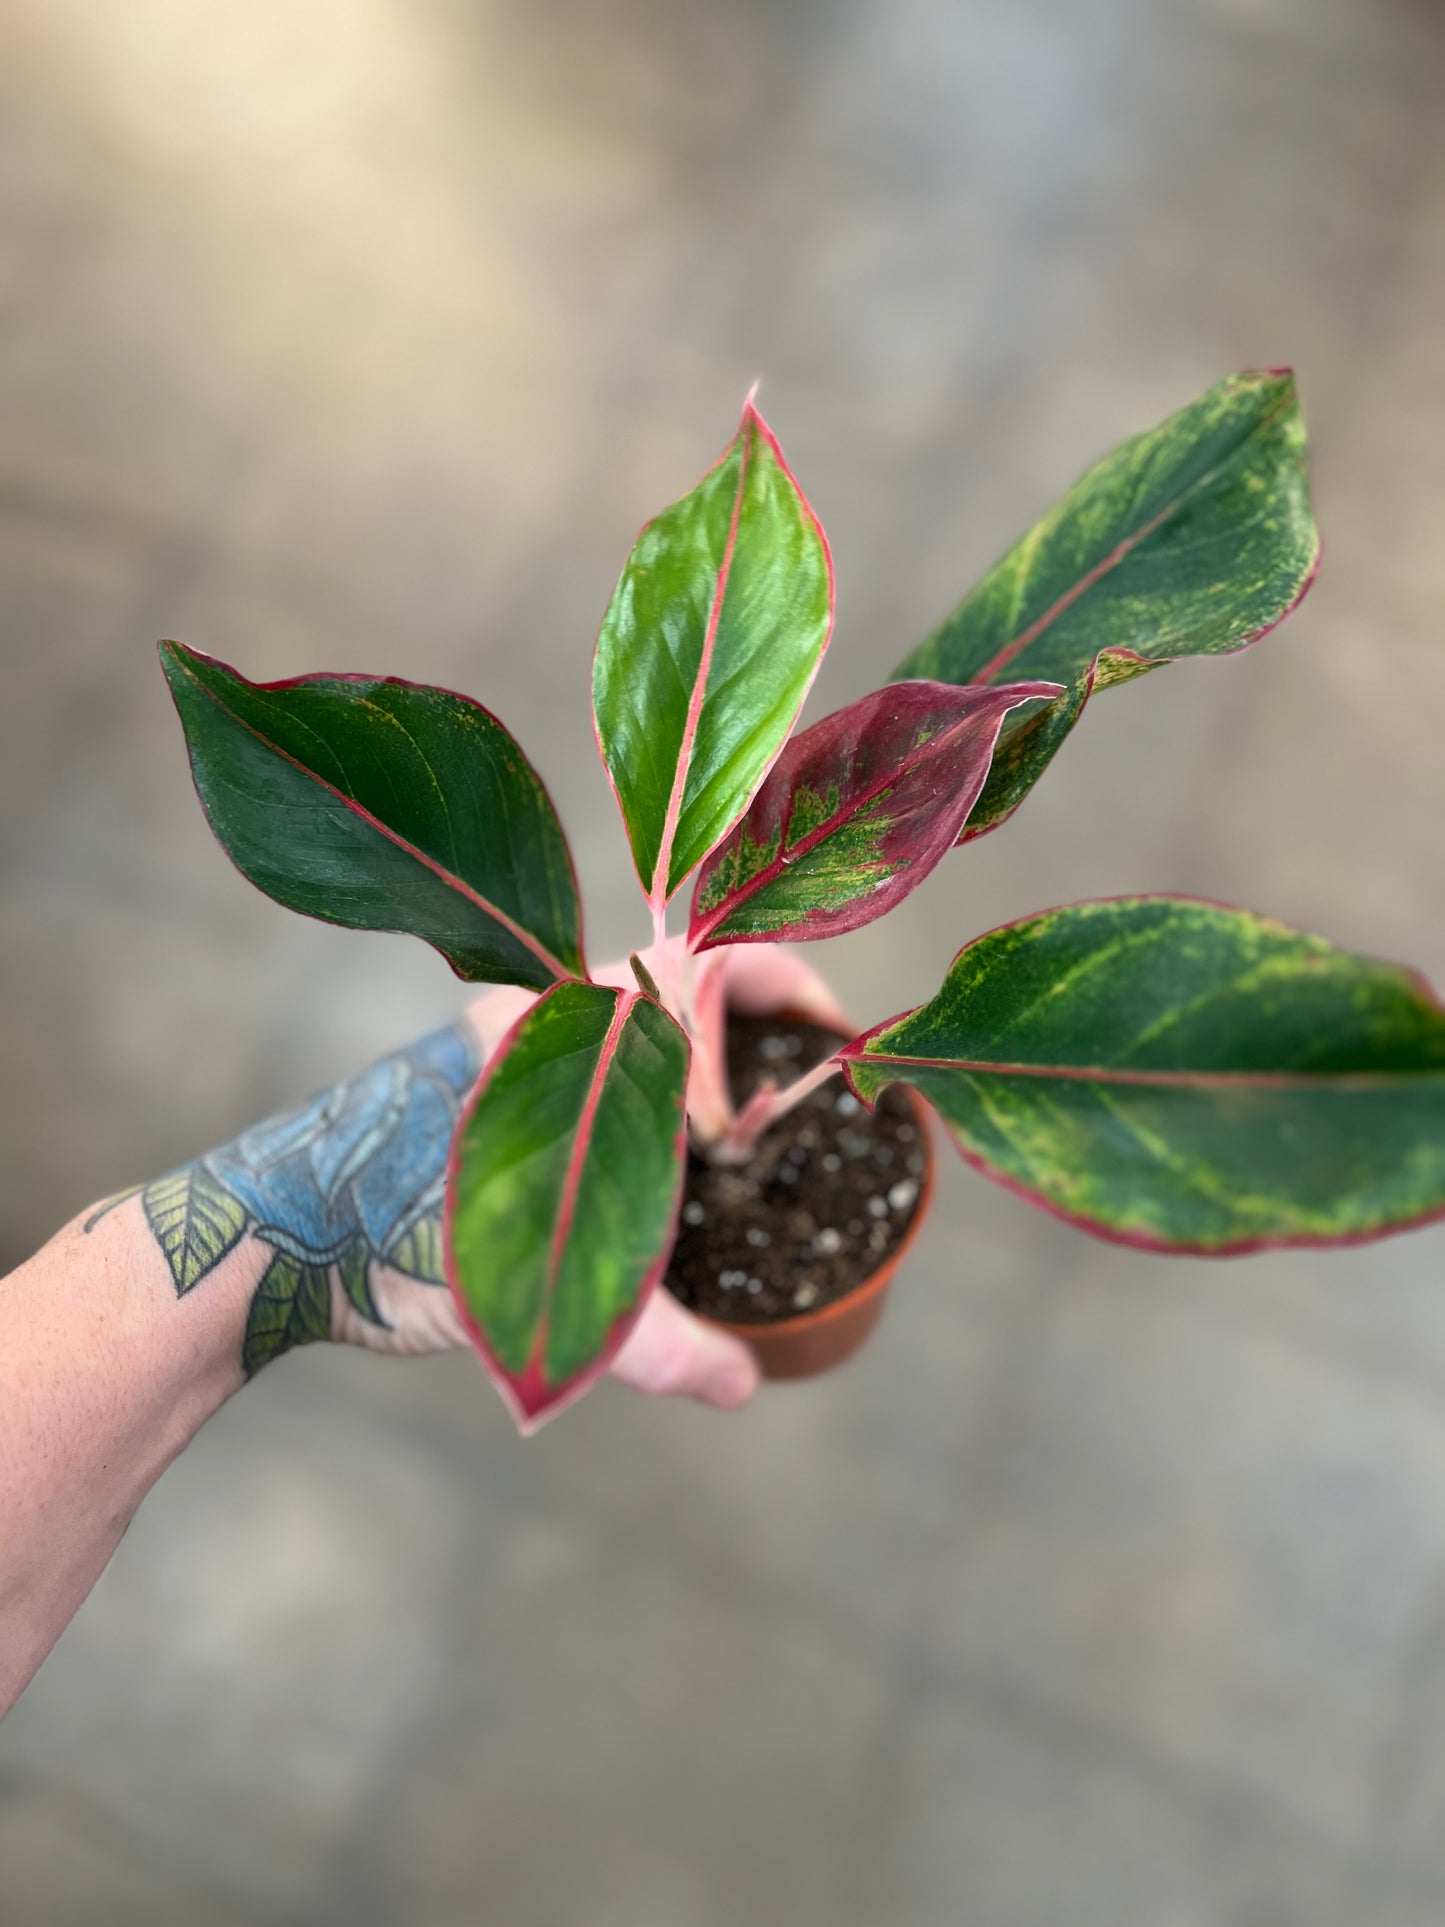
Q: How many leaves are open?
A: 6